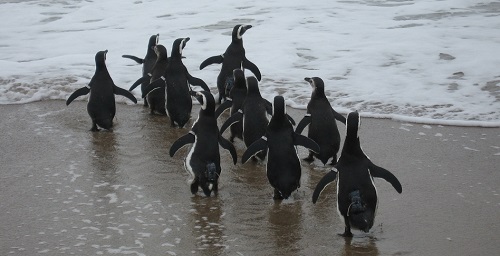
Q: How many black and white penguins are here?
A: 11